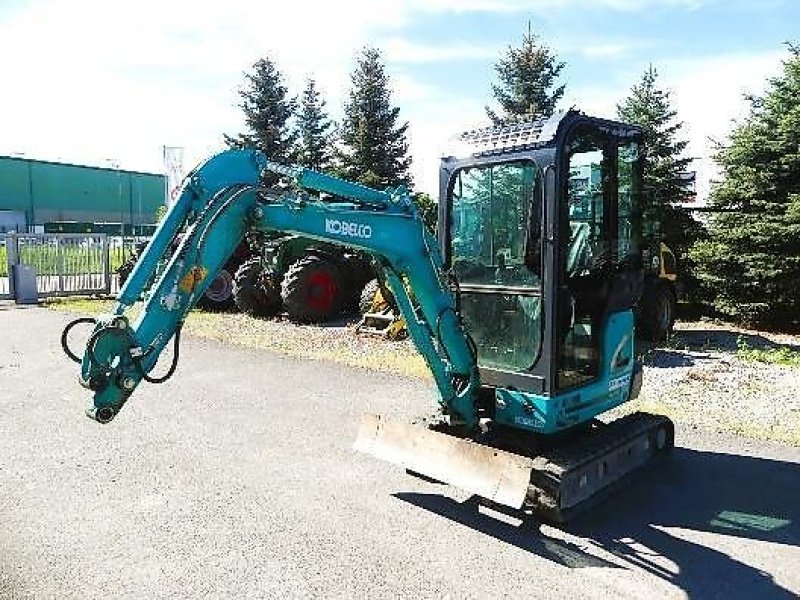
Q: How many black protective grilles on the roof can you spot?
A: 1